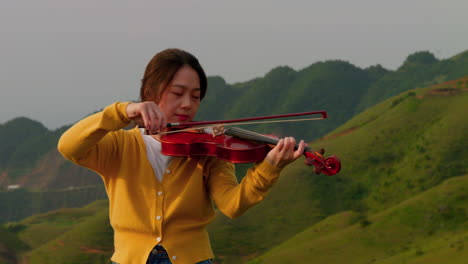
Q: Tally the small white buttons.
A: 5